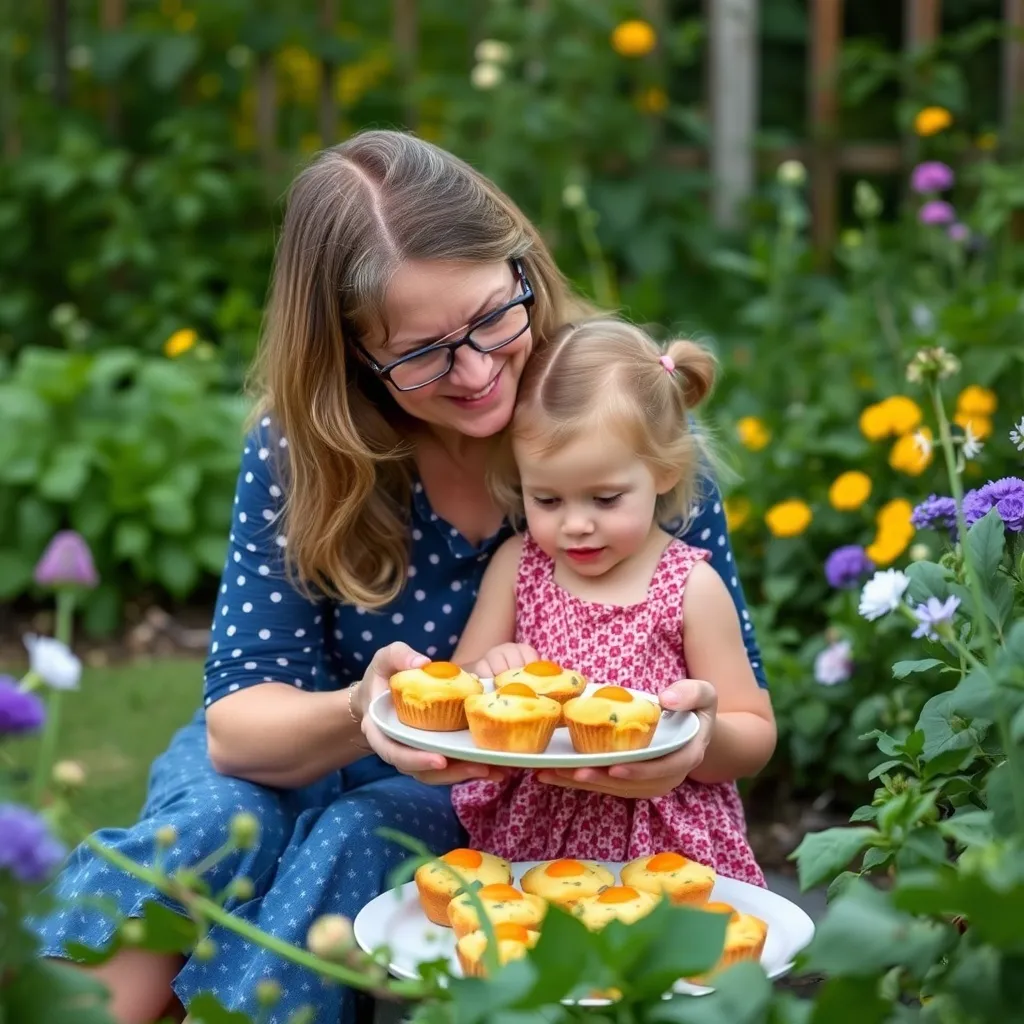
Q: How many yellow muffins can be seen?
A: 11